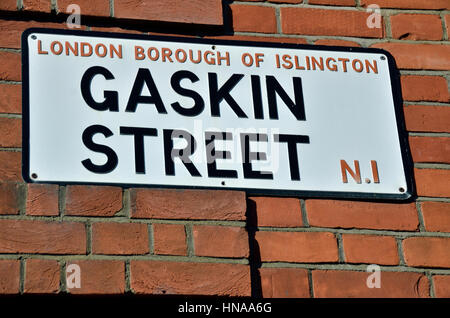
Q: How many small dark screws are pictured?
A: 6